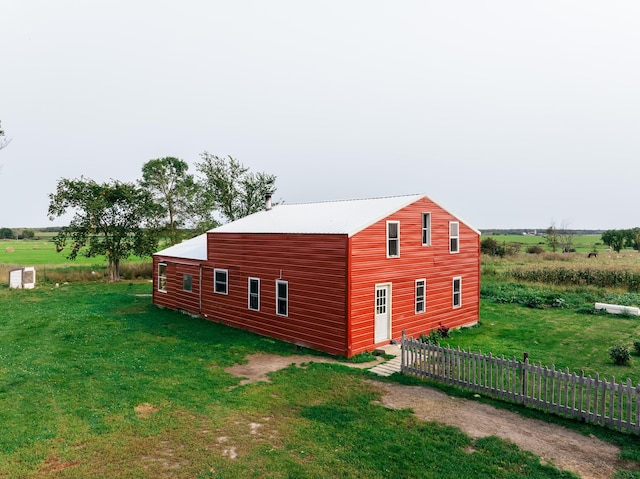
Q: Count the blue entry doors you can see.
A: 0